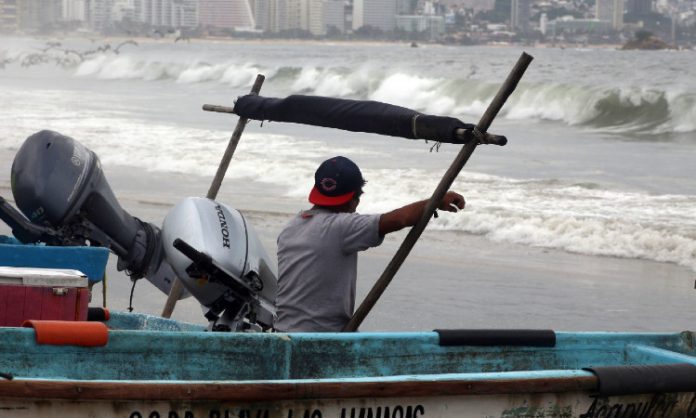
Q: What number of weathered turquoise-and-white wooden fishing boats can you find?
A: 1